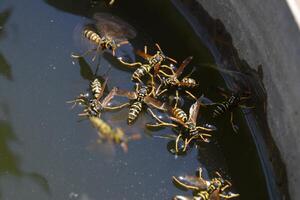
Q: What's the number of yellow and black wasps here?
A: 9